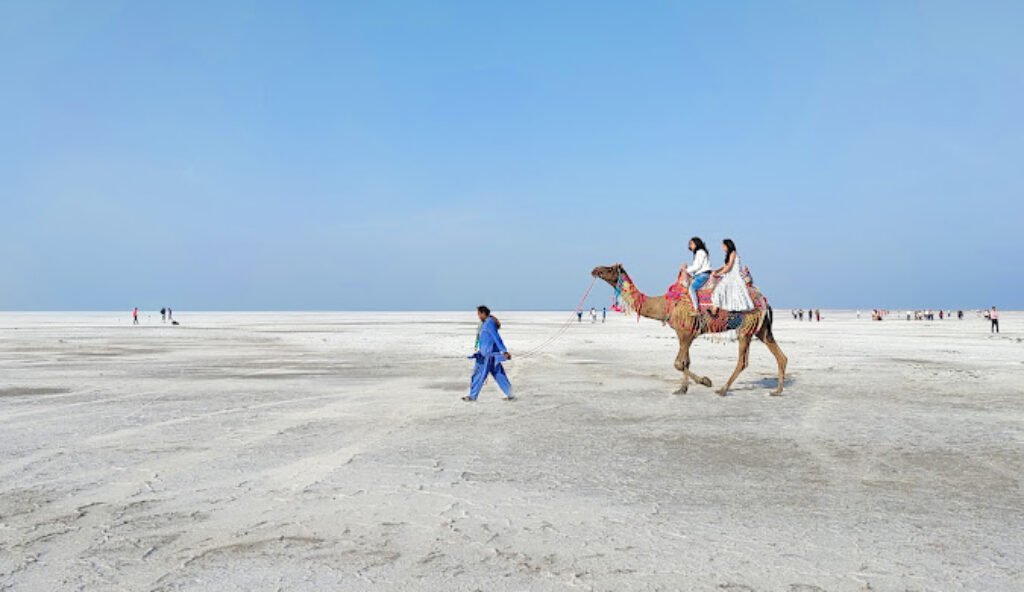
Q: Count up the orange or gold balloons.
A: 0